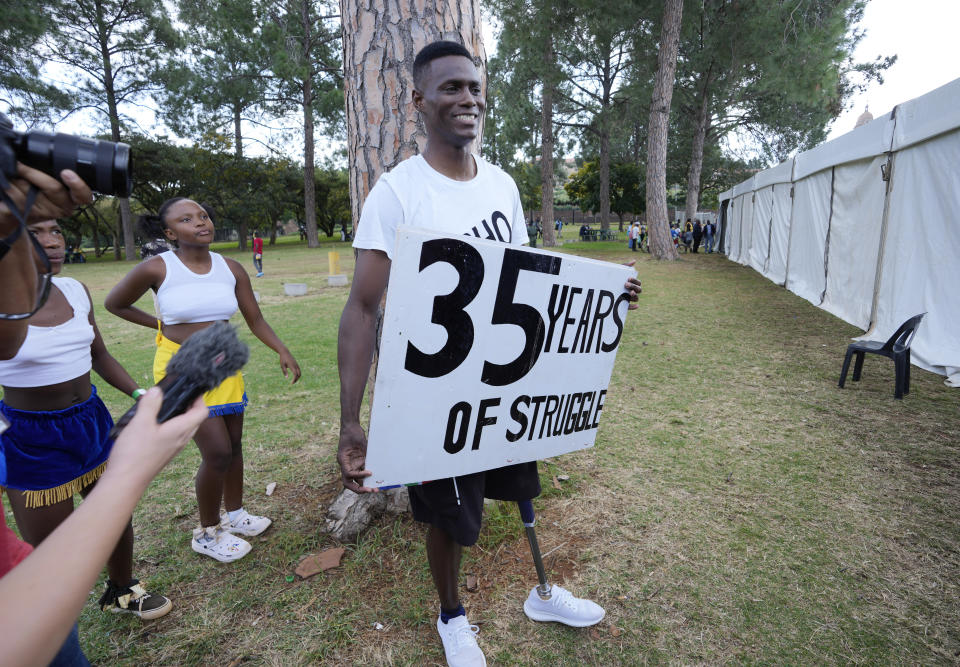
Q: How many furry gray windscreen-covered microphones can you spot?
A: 1